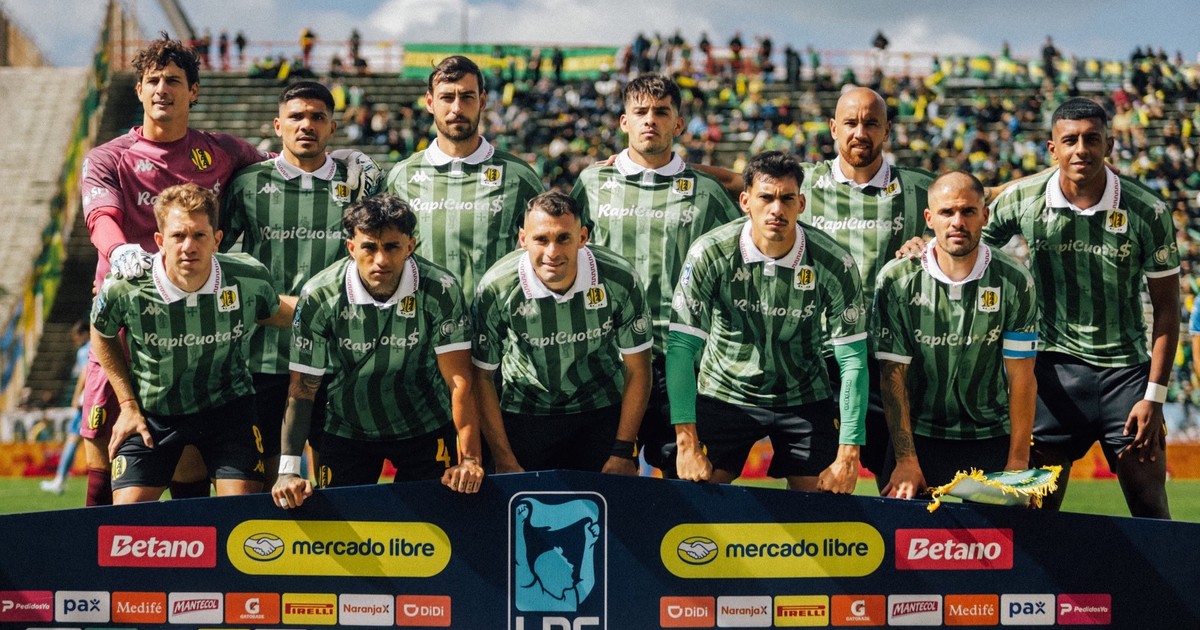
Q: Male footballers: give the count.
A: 11